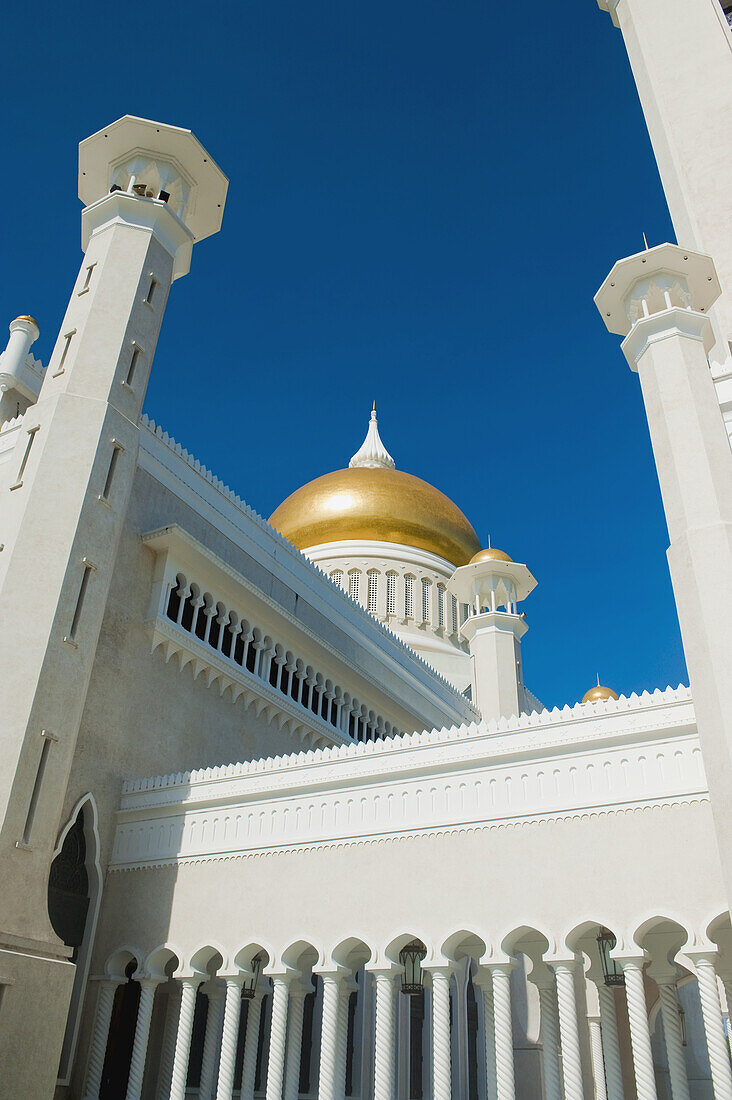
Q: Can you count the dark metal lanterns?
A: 3